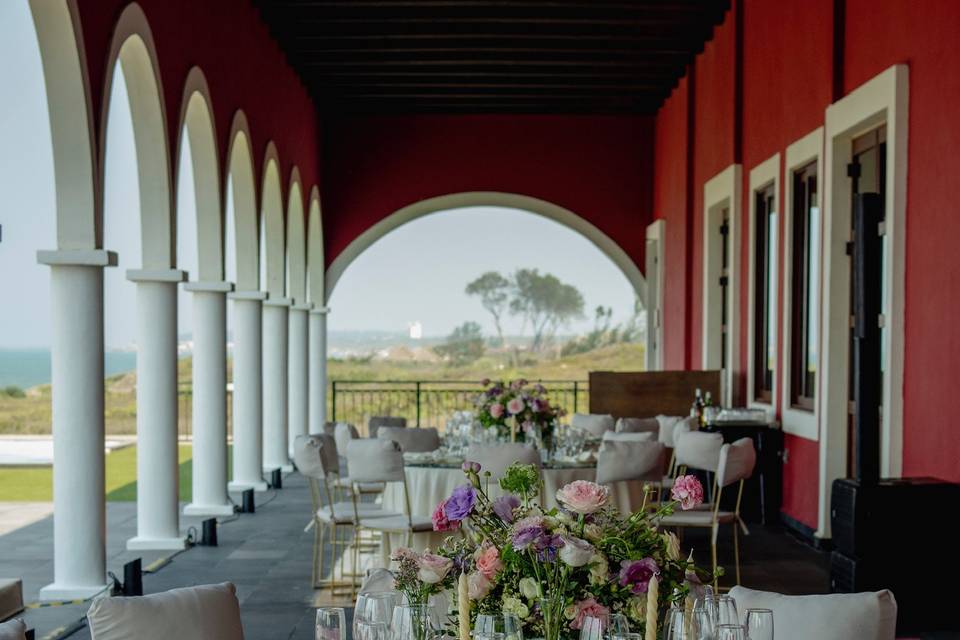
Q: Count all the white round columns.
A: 7